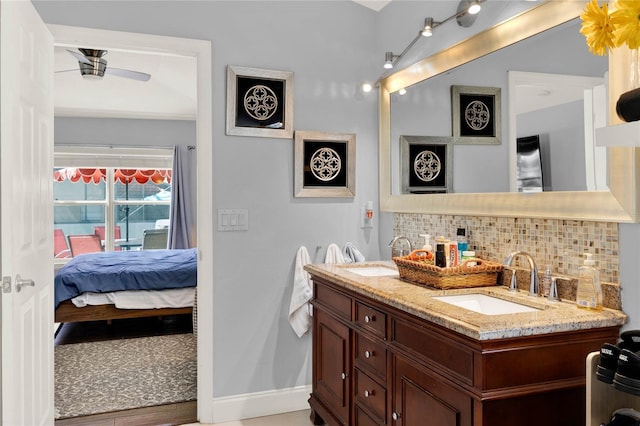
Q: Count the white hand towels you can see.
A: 3